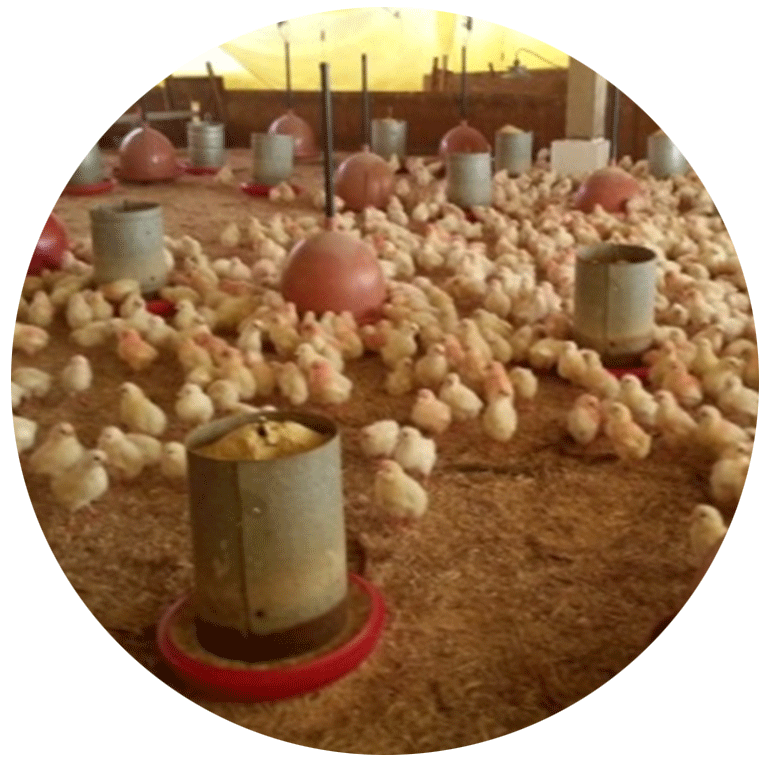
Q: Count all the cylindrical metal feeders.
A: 10